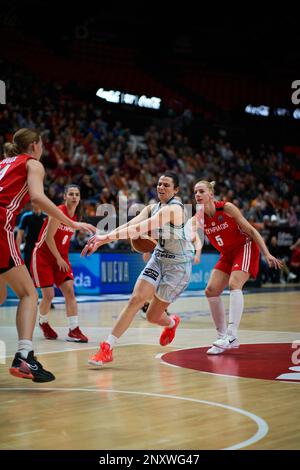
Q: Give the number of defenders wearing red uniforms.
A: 3